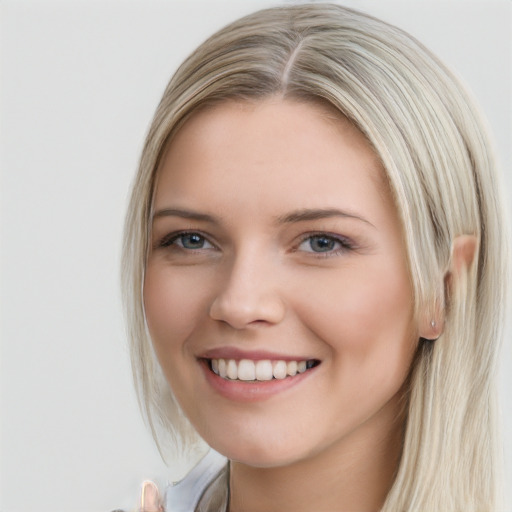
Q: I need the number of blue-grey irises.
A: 2